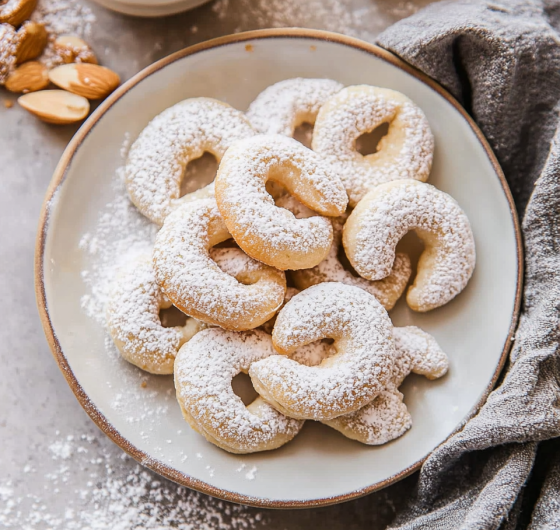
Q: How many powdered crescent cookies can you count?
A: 11